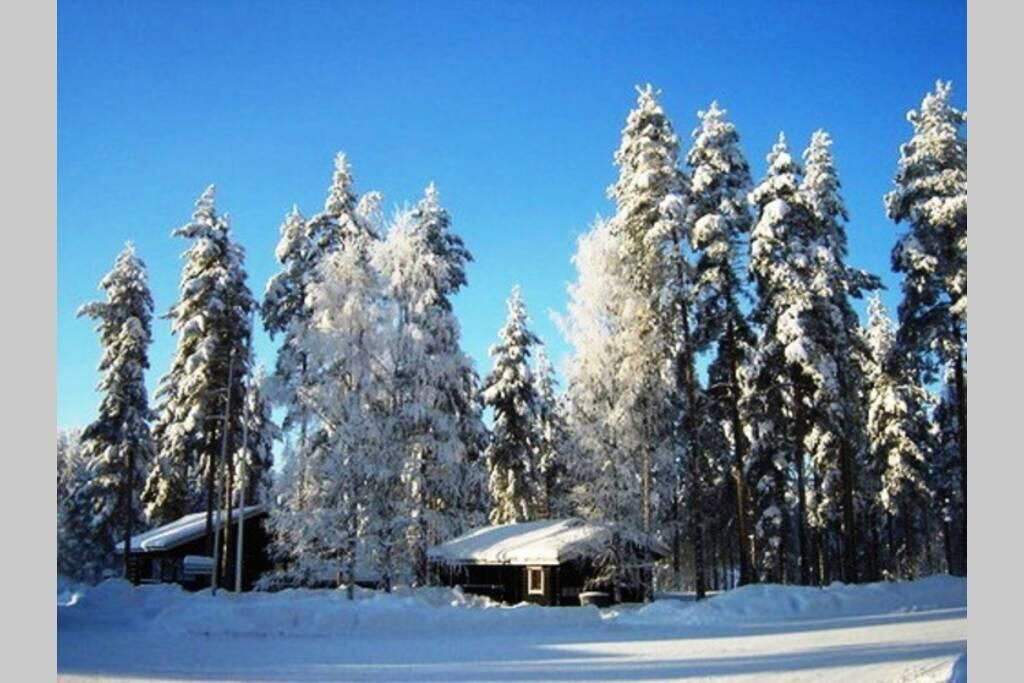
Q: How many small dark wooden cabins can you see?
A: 2